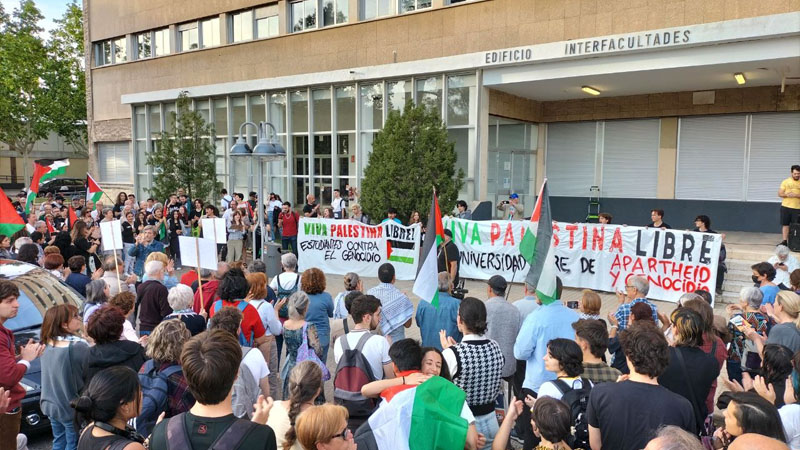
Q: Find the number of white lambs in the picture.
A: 0